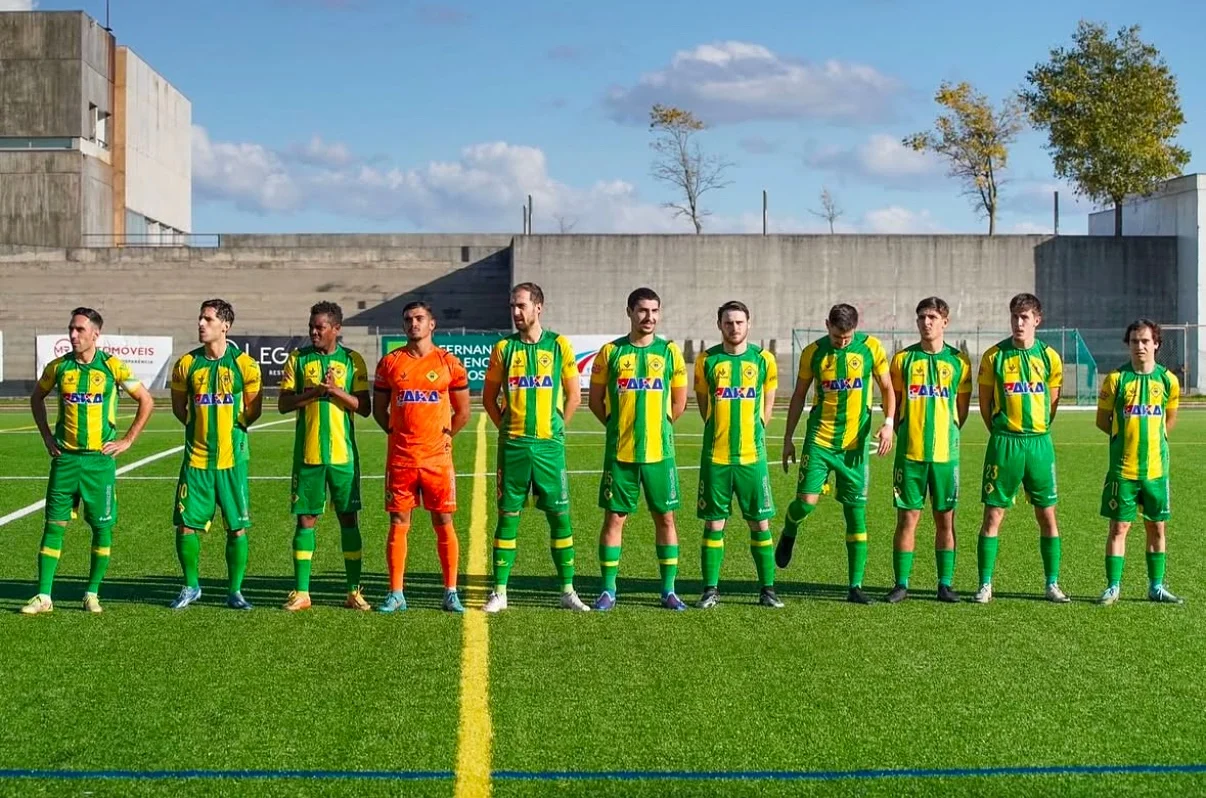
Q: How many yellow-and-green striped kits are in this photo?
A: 10